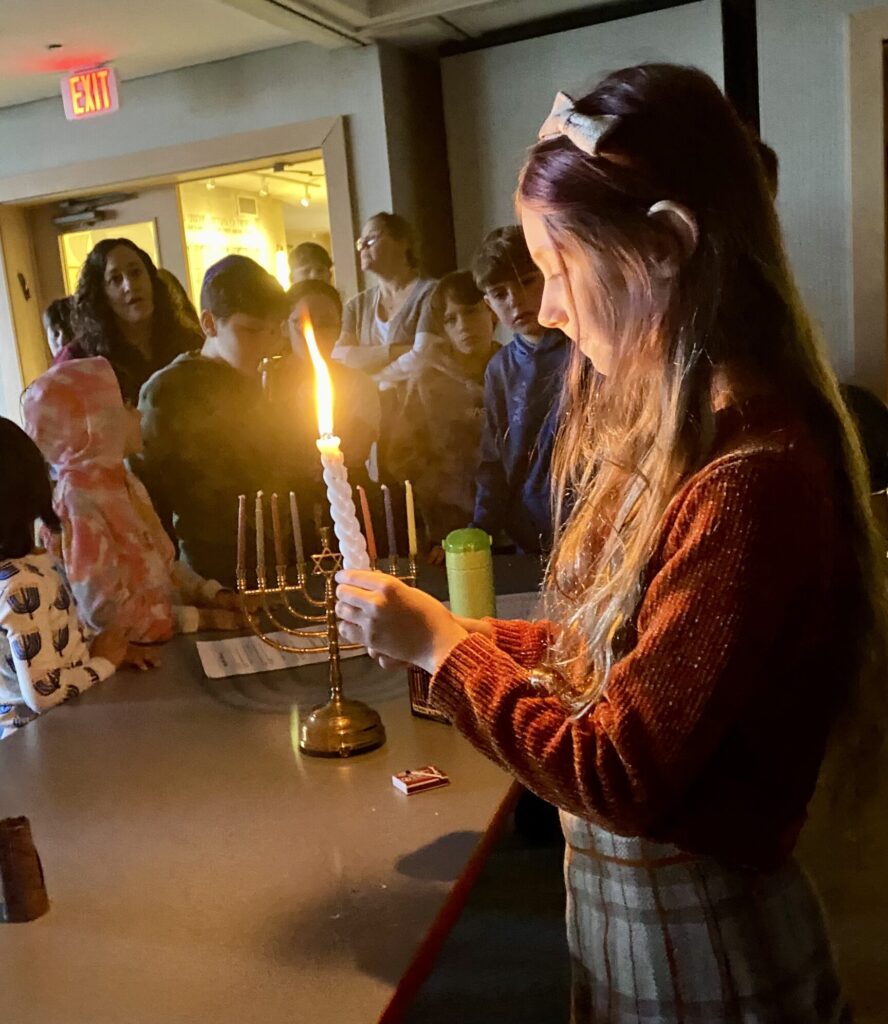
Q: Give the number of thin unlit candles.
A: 7